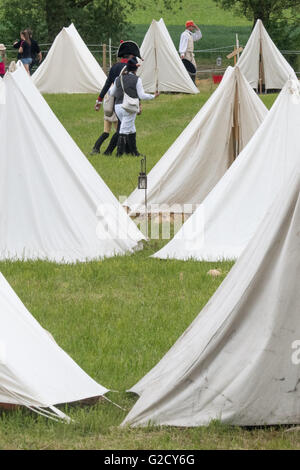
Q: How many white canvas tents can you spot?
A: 8